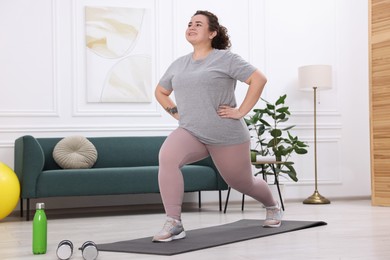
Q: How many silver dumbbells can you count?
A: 2